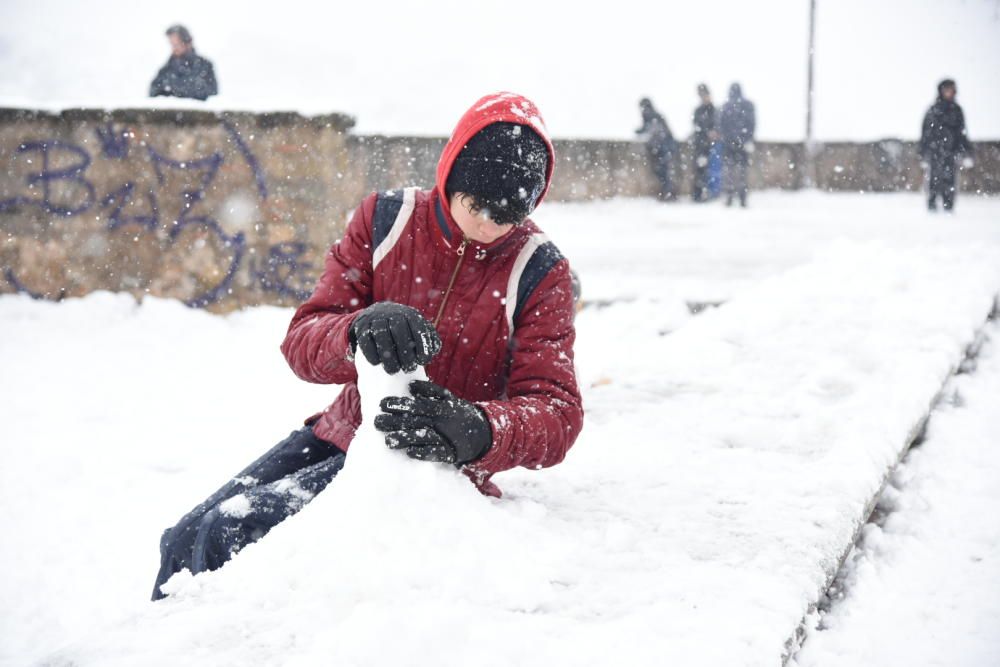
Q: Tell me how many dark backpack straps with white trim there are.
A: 2